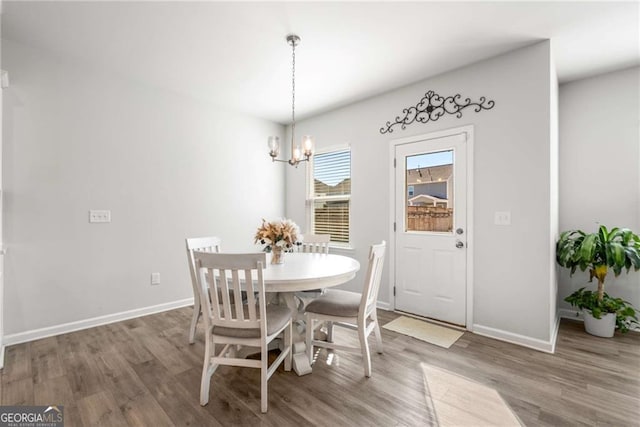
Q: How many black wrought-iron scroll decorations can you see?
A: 1